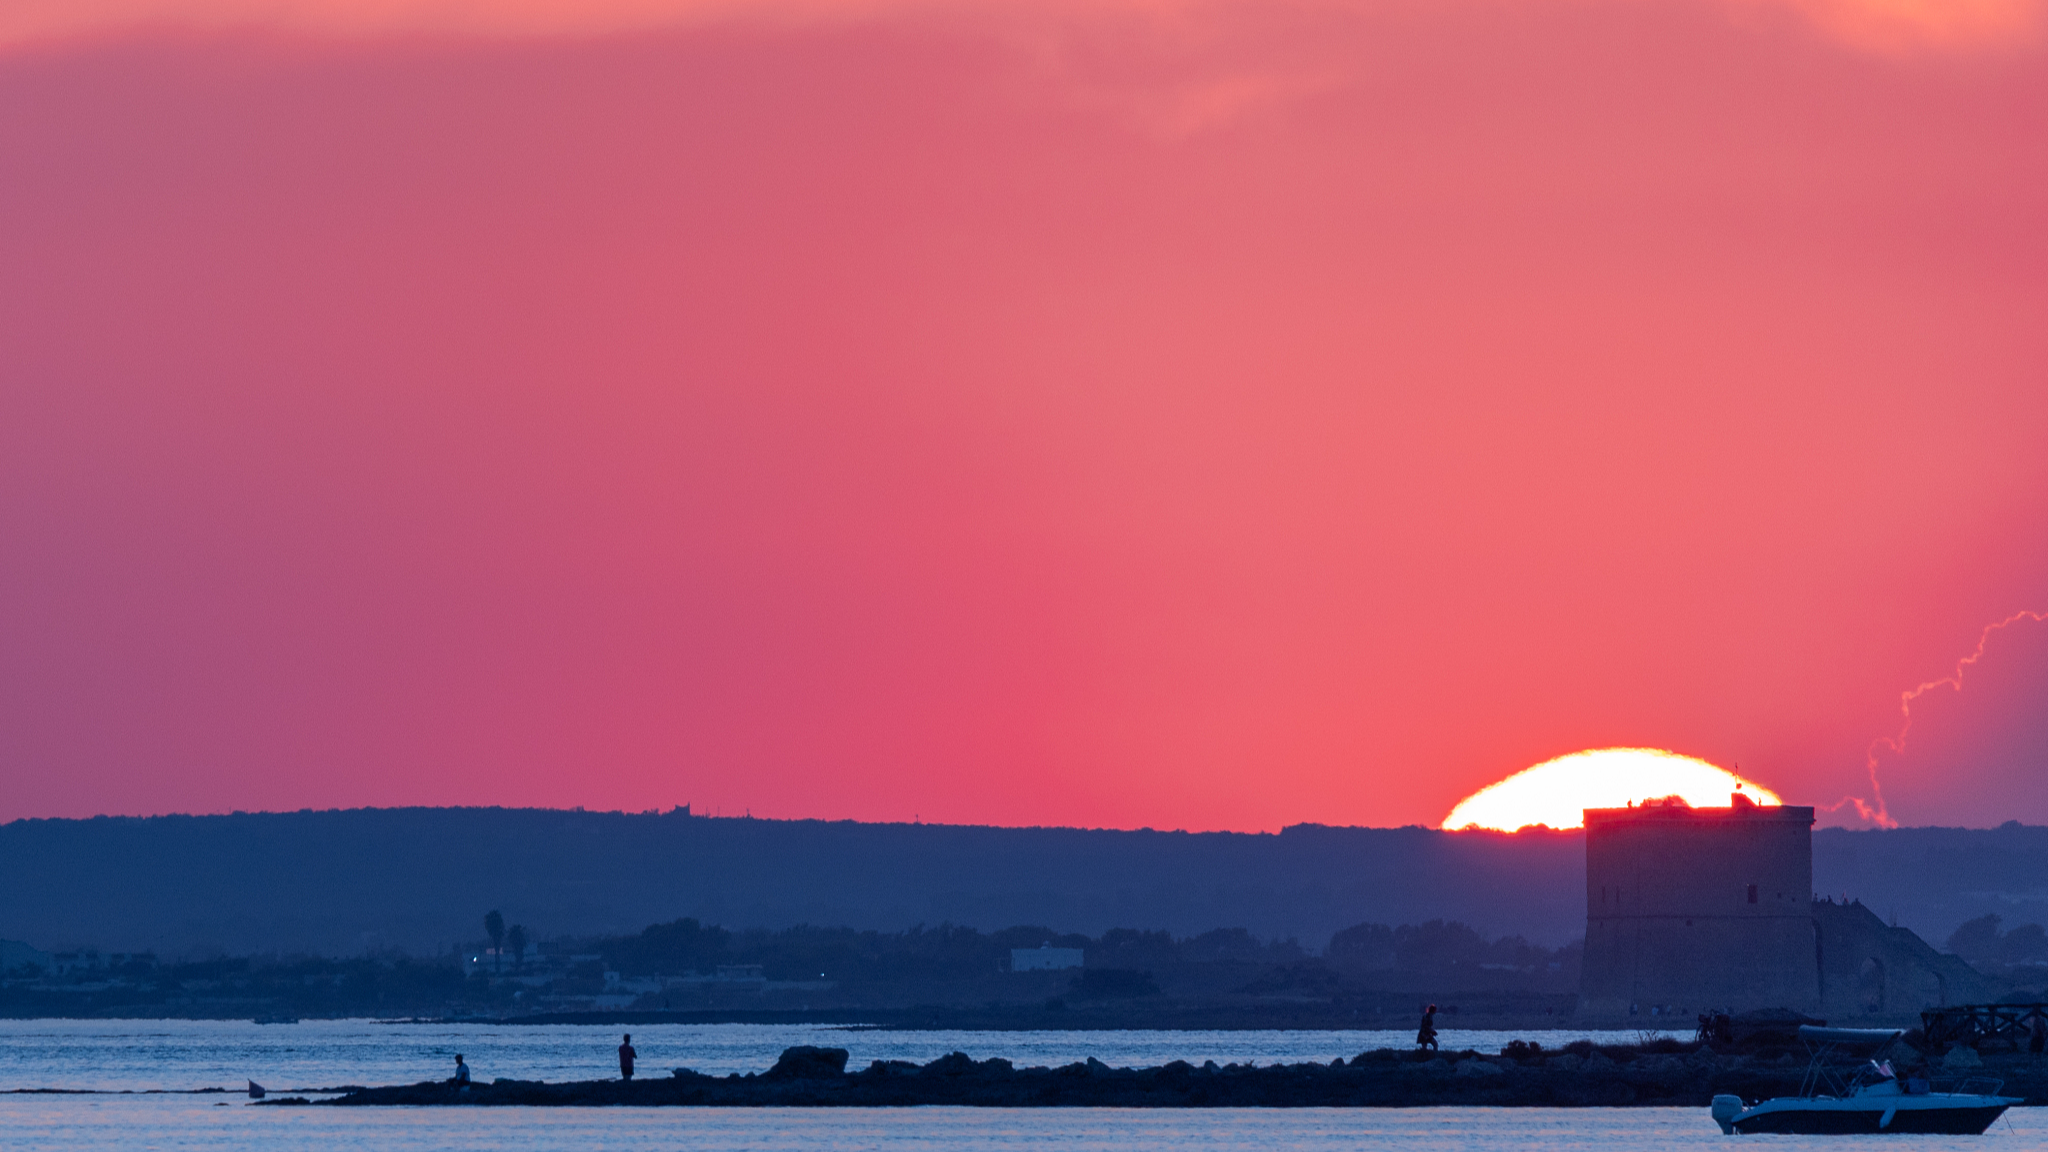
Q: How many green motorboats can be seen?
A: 0